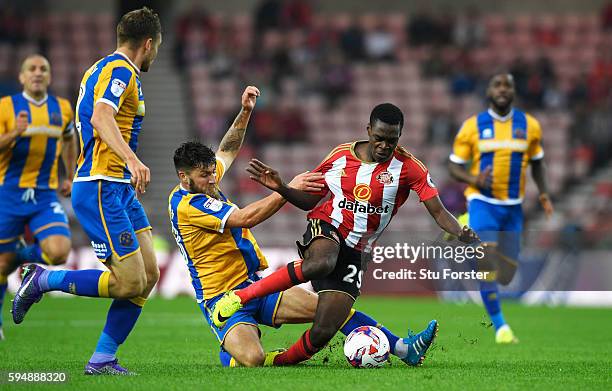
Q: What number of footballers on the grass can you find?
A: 5